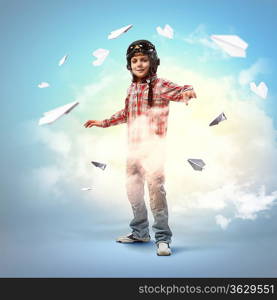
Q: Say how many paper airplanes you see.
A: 12